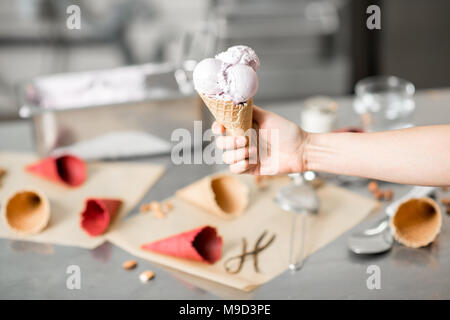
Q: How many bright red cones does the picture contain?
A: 3